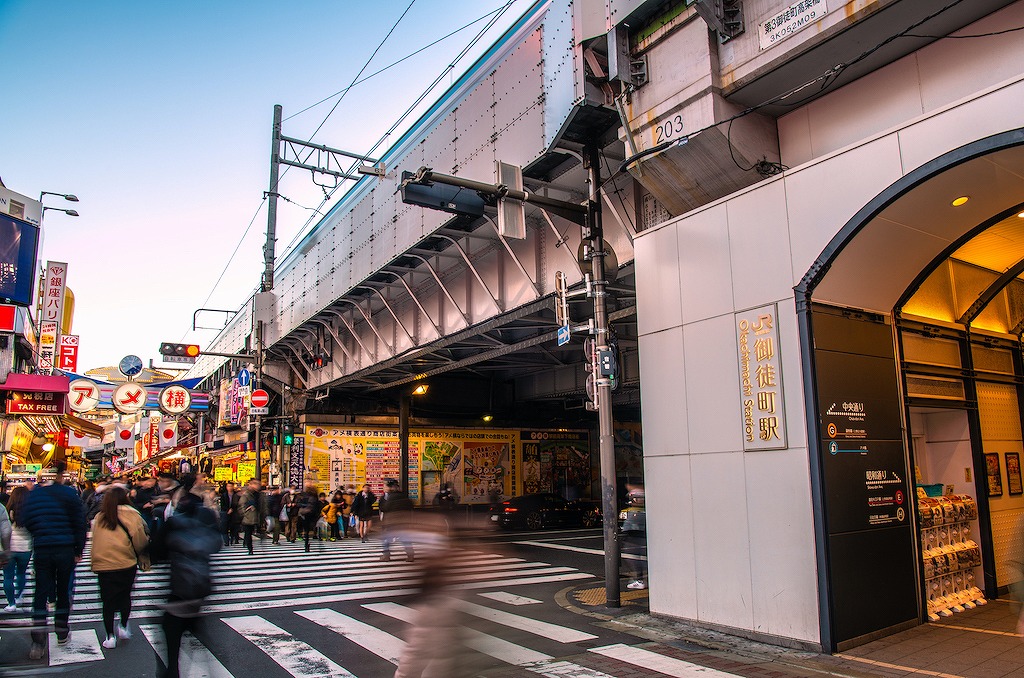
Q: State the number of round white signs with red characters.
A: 3